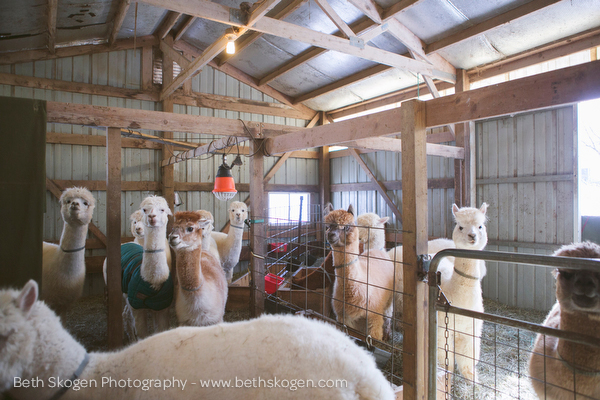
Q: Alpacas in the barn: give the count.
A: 11